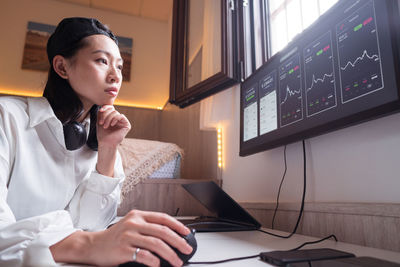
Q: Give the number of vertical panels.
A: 5